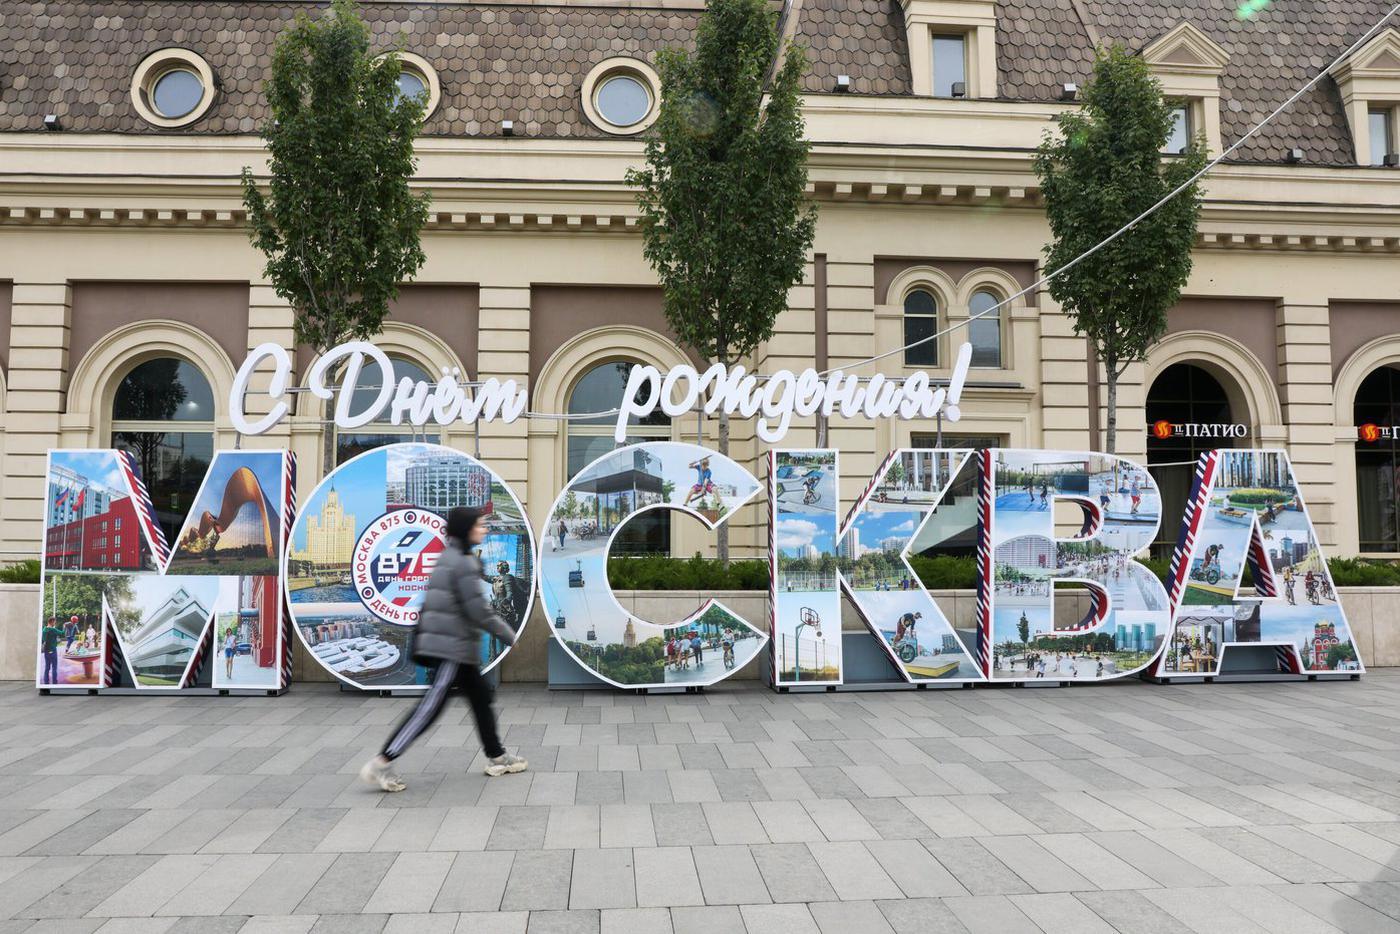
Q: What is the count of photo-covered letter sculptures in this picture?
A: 6